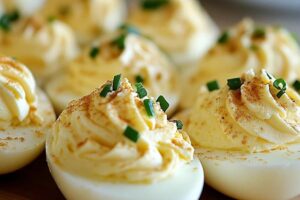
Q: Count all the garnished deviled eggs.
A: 8